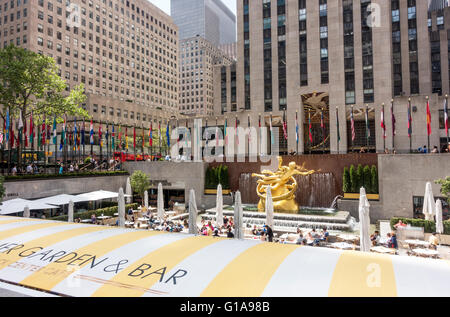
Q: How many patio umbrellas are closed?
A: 13